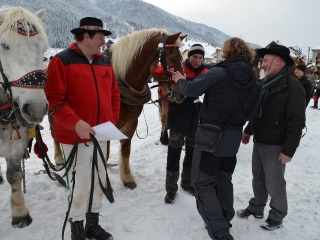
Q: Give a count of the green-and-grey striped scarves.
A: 1